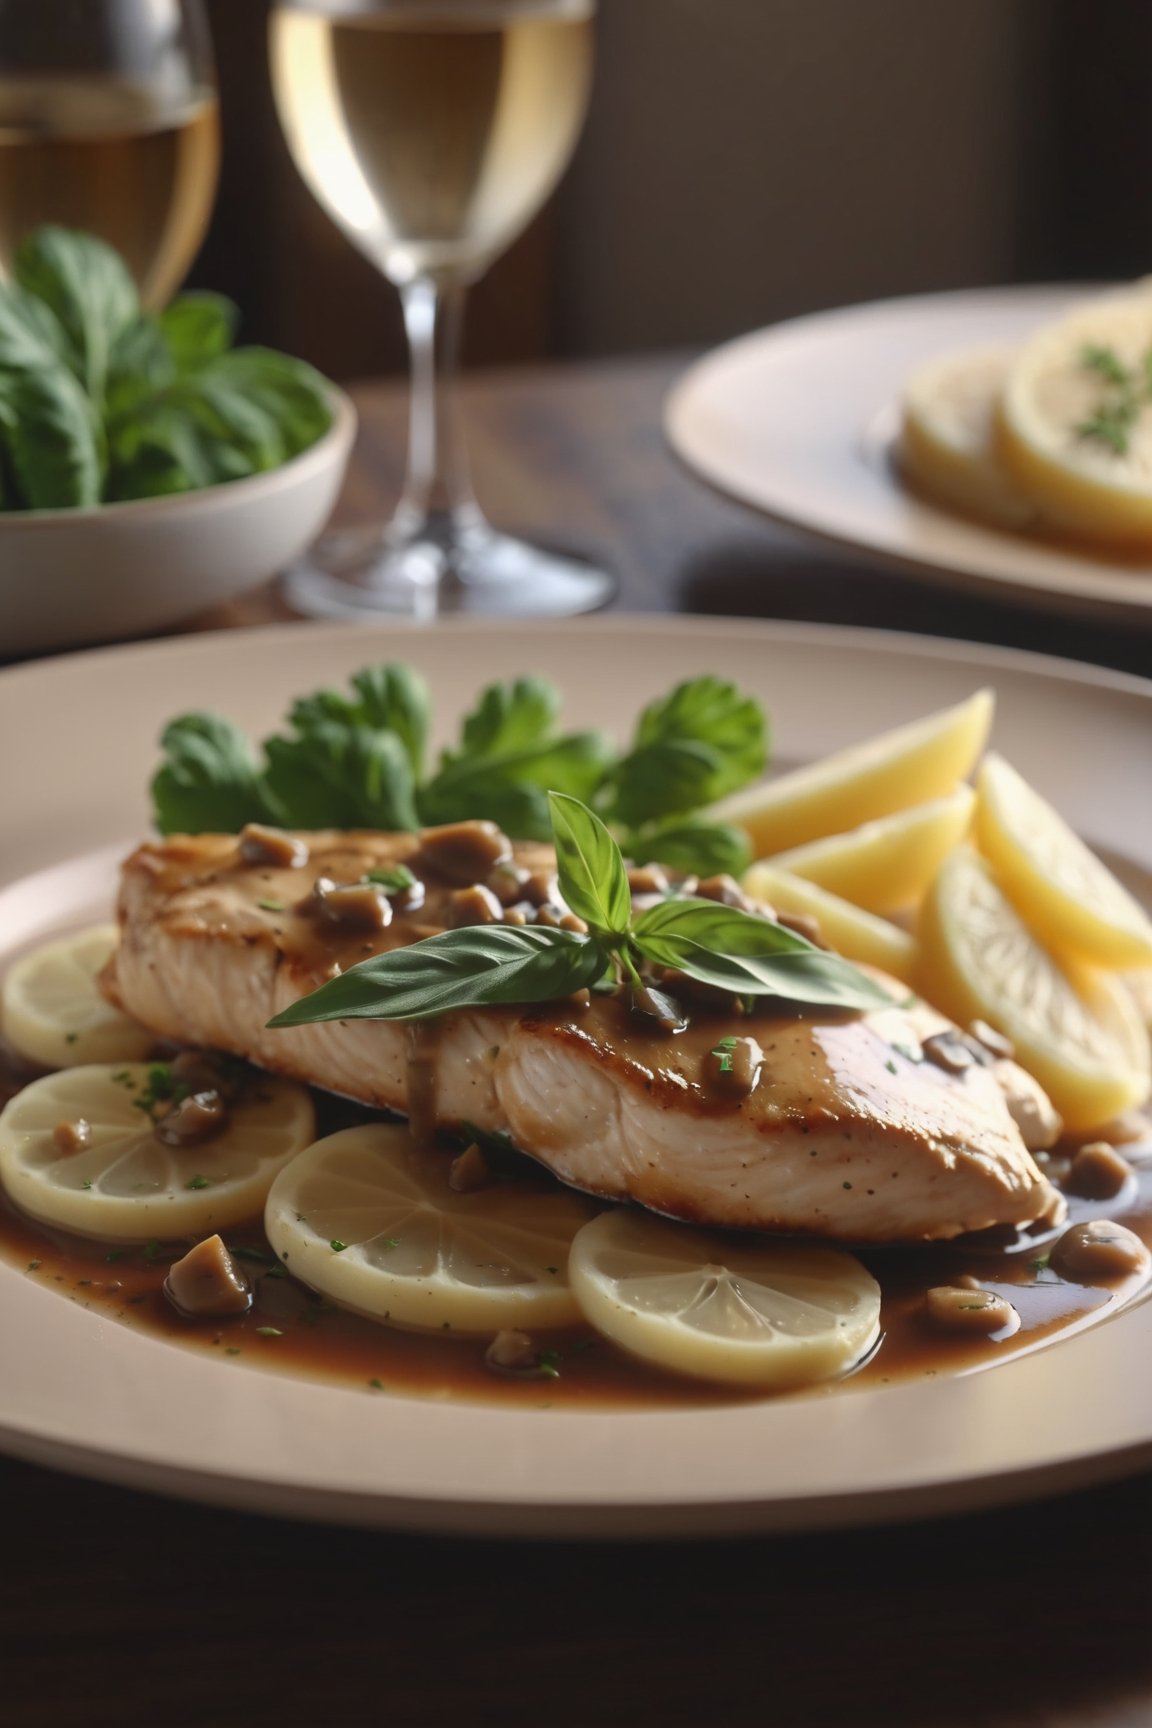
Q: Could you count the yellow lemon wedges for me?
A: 5